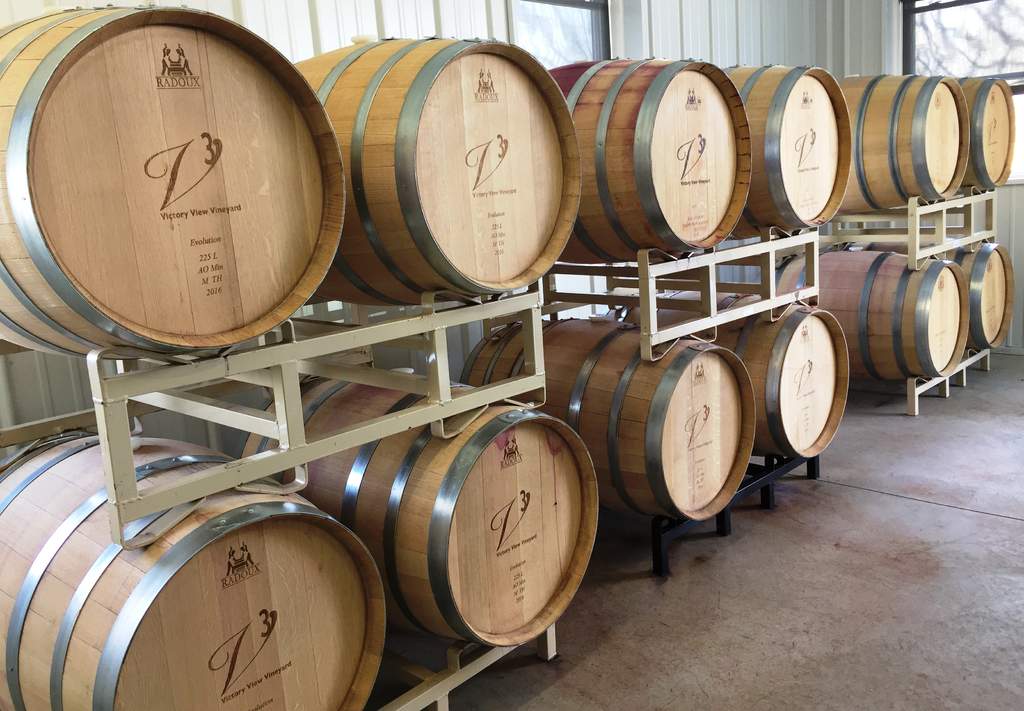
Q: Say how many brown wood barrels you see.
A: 12